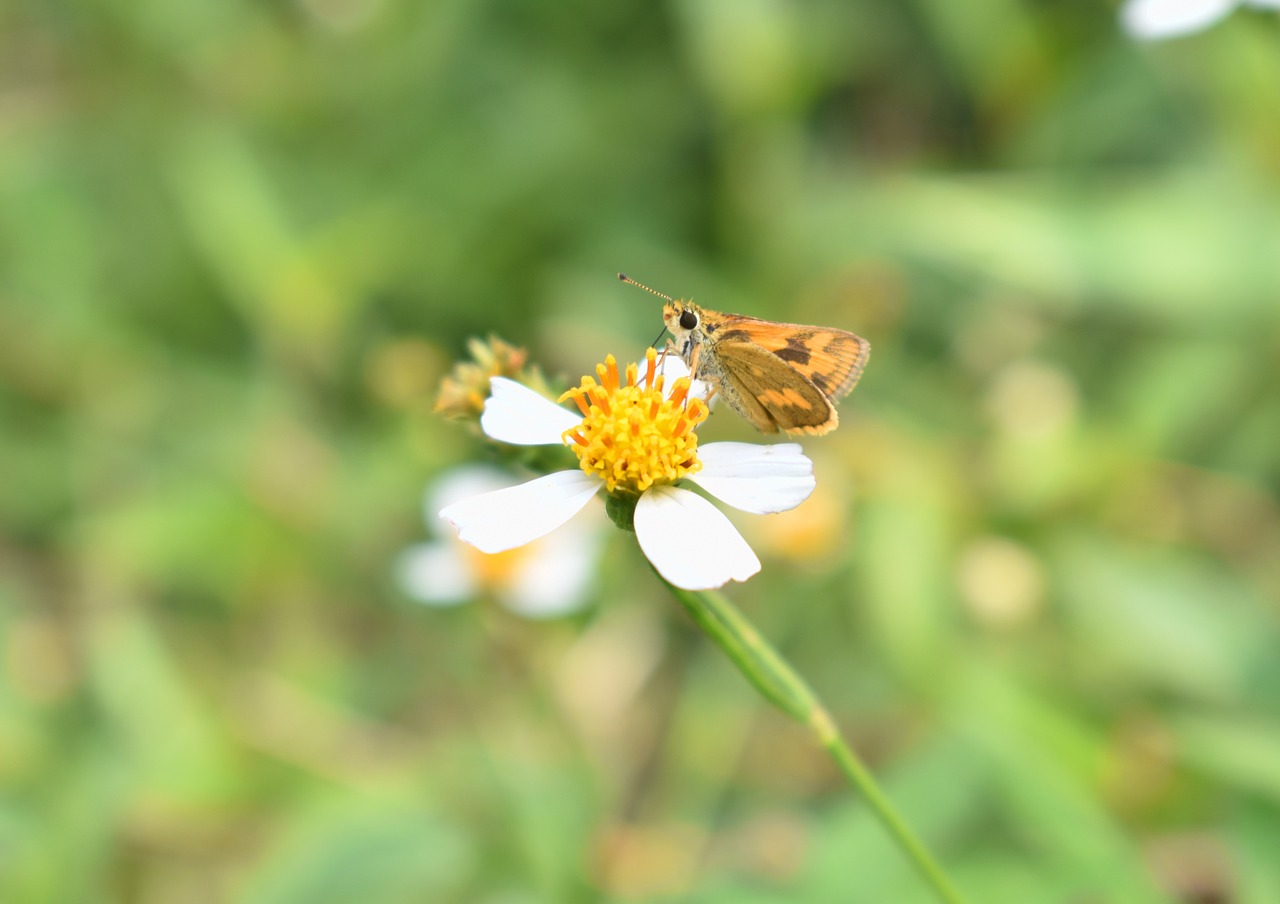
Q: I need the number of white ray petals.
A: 5